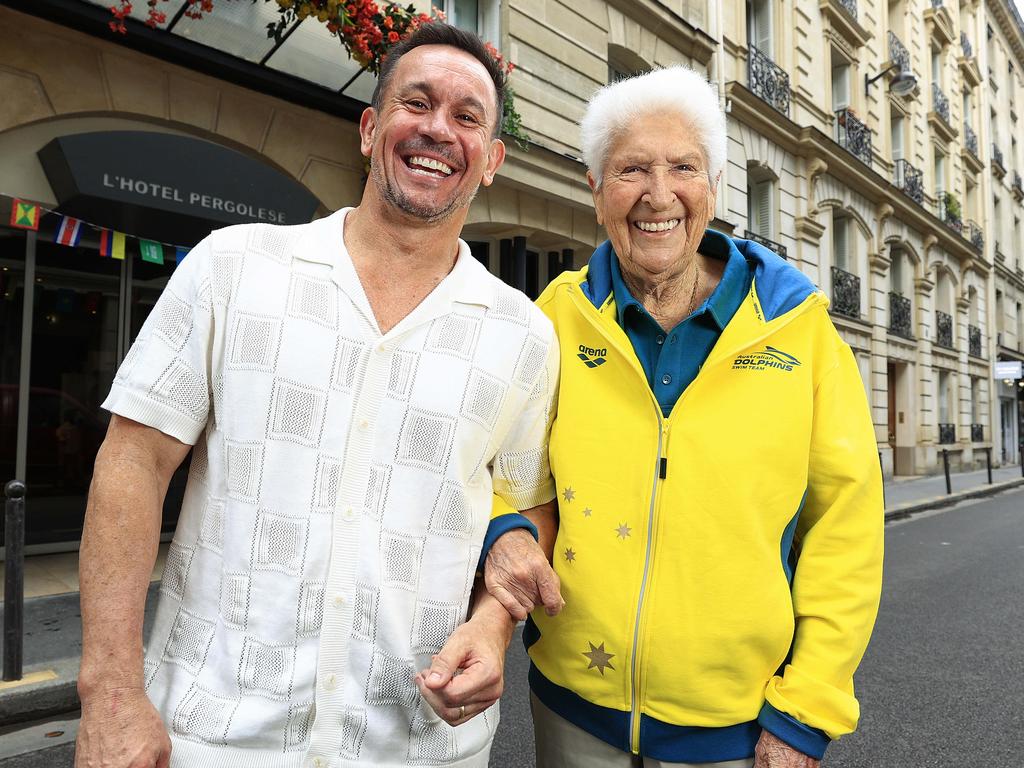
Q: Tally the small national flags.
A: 5